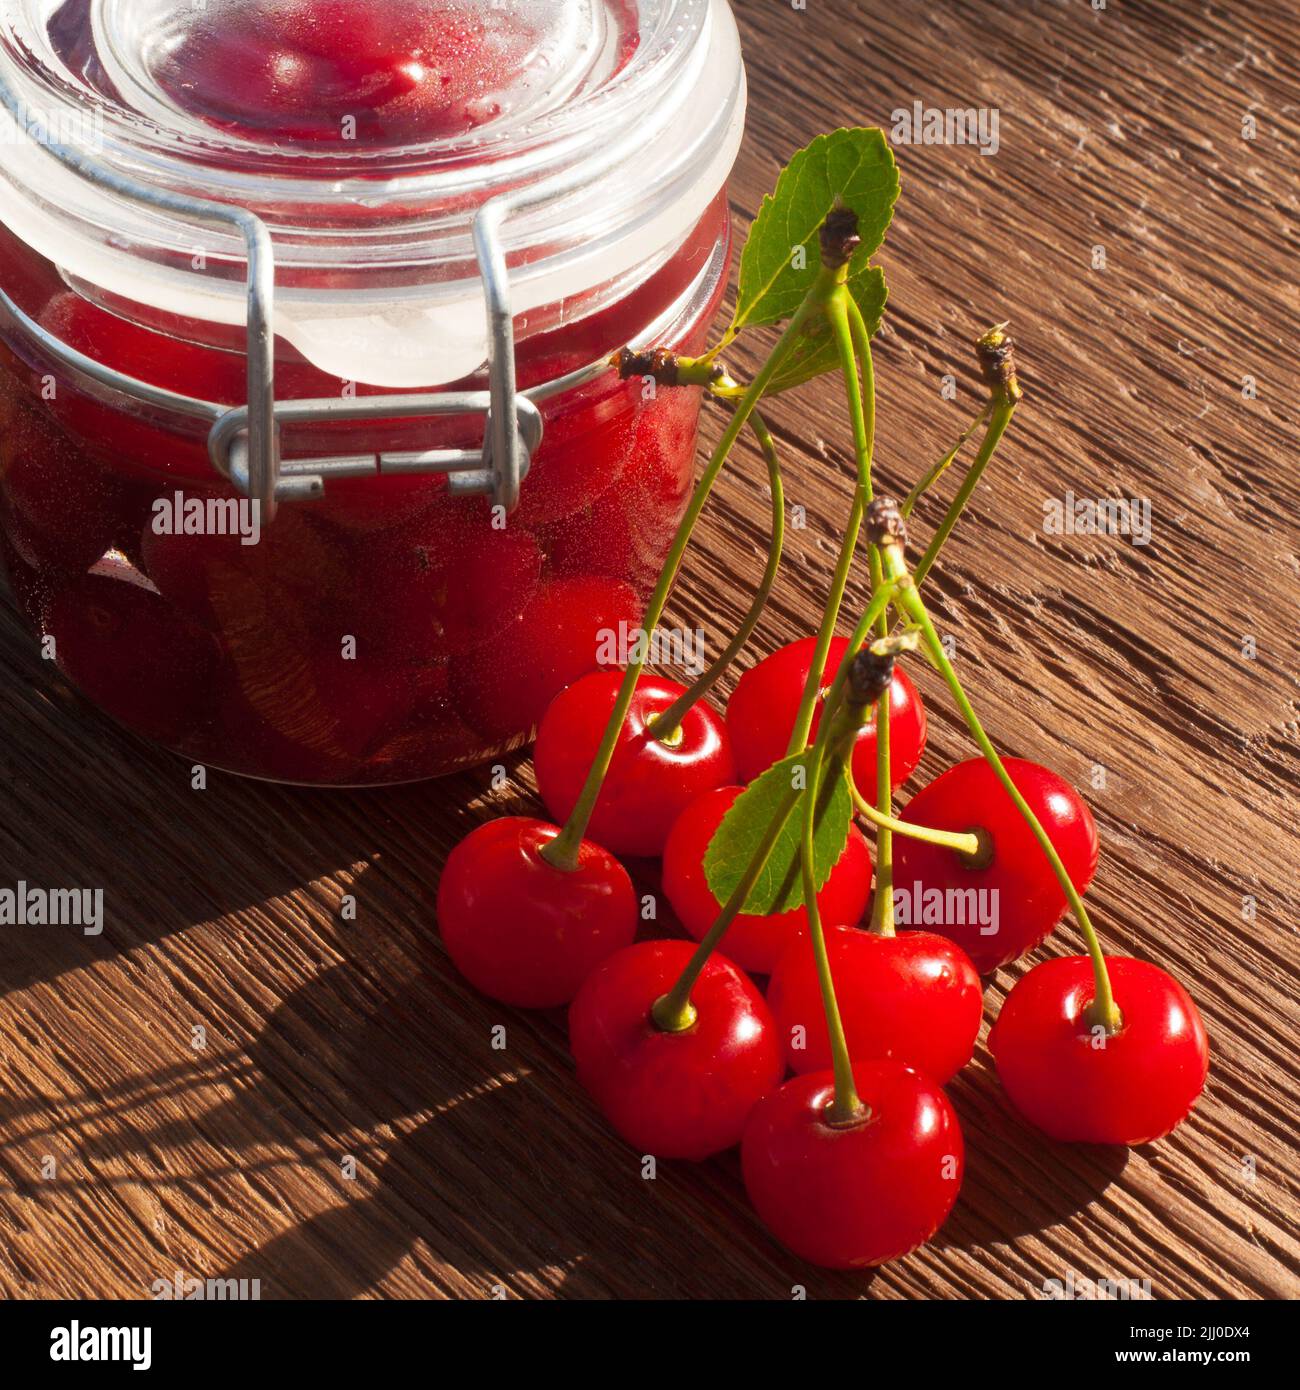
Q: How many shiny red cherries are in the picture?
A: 9